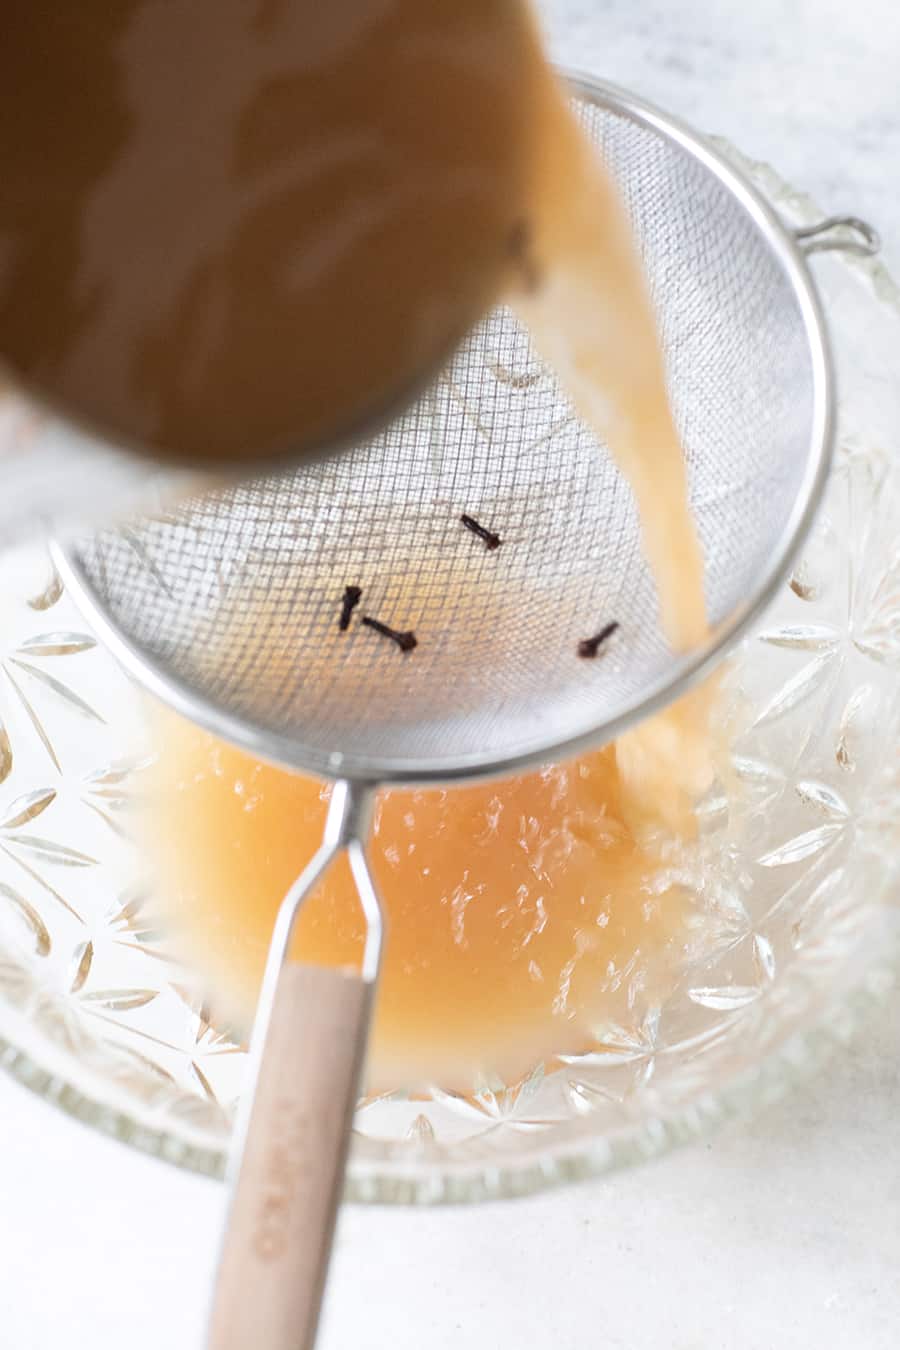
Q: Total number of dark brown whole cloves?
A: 4